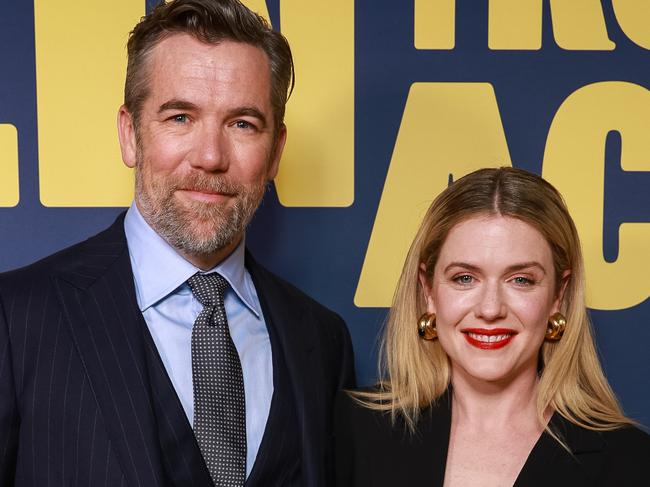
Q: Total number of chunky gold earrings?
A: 2